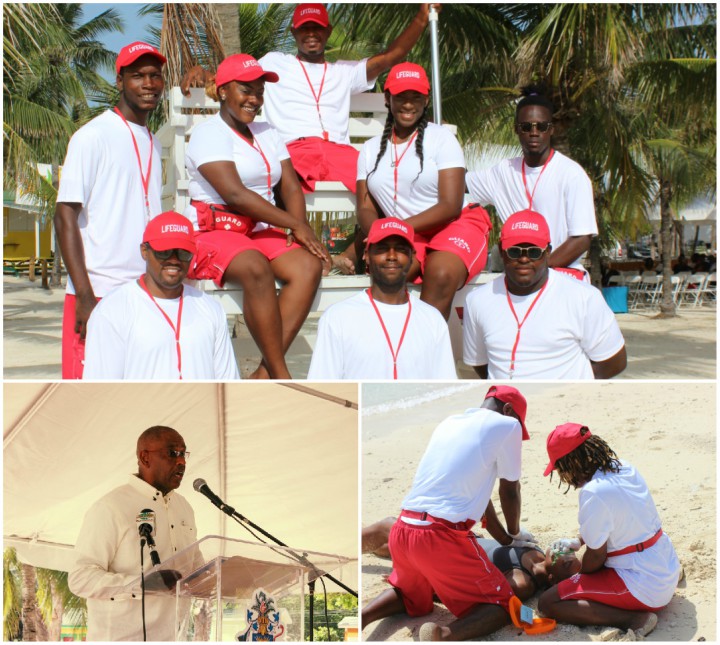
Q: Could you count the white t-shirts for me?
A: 10